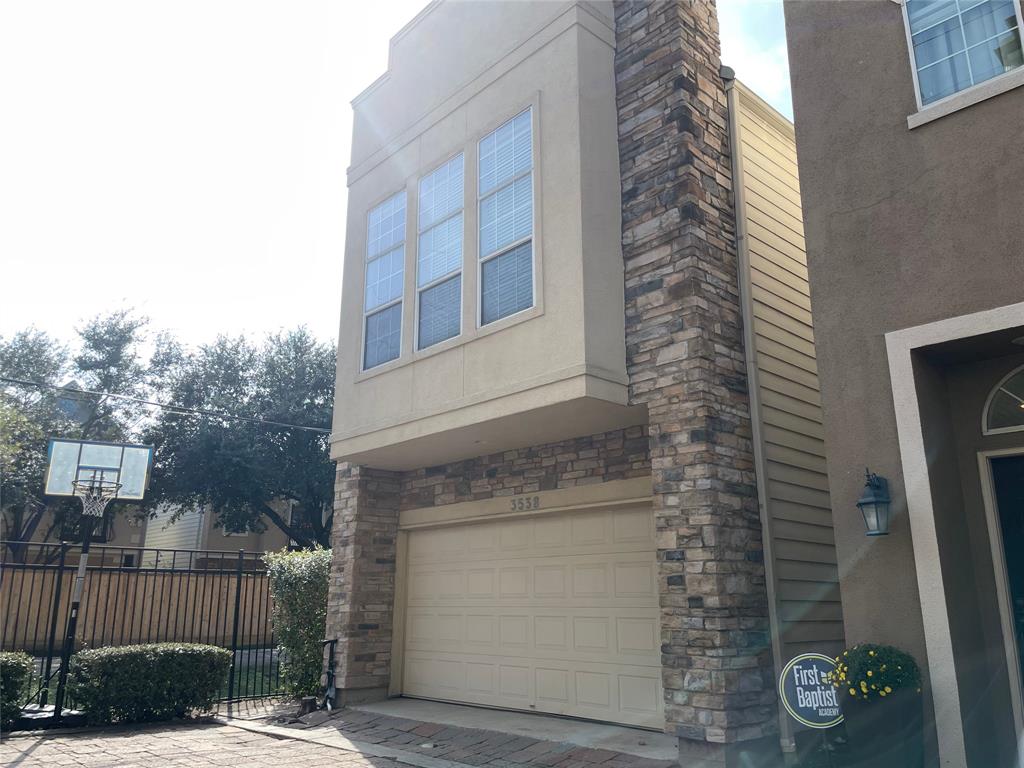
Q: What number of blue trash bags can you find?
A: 0